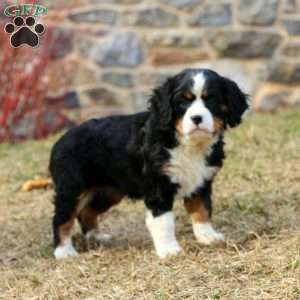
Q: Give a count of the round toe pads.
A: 4